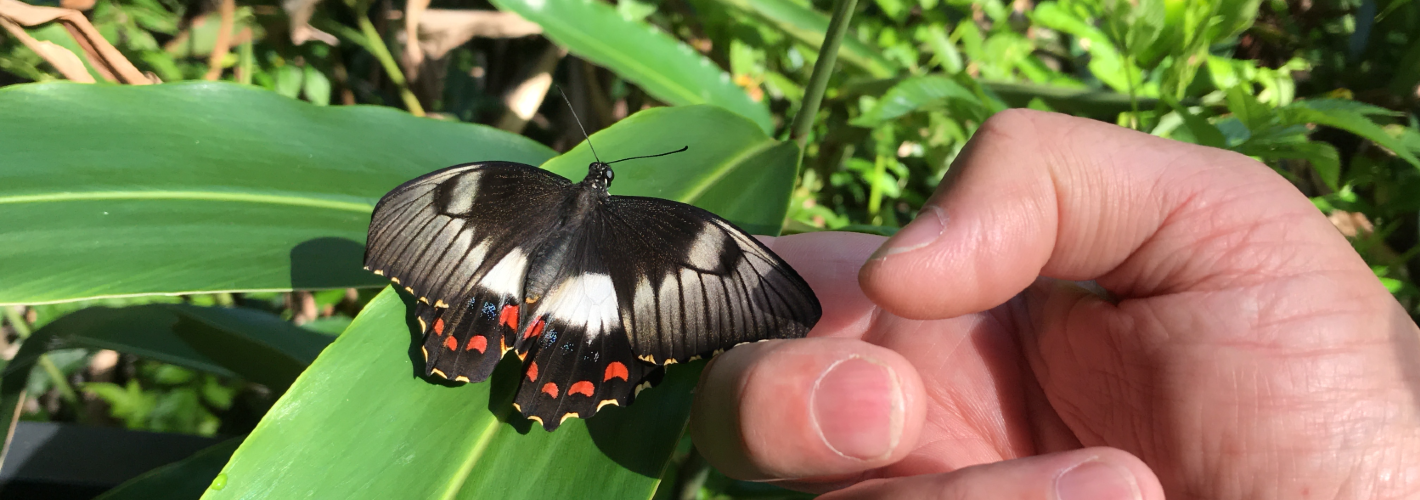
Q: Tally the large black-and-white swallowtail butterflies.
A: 1